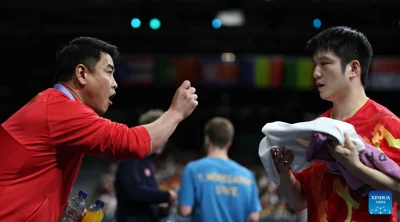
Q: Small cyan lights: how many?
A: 4